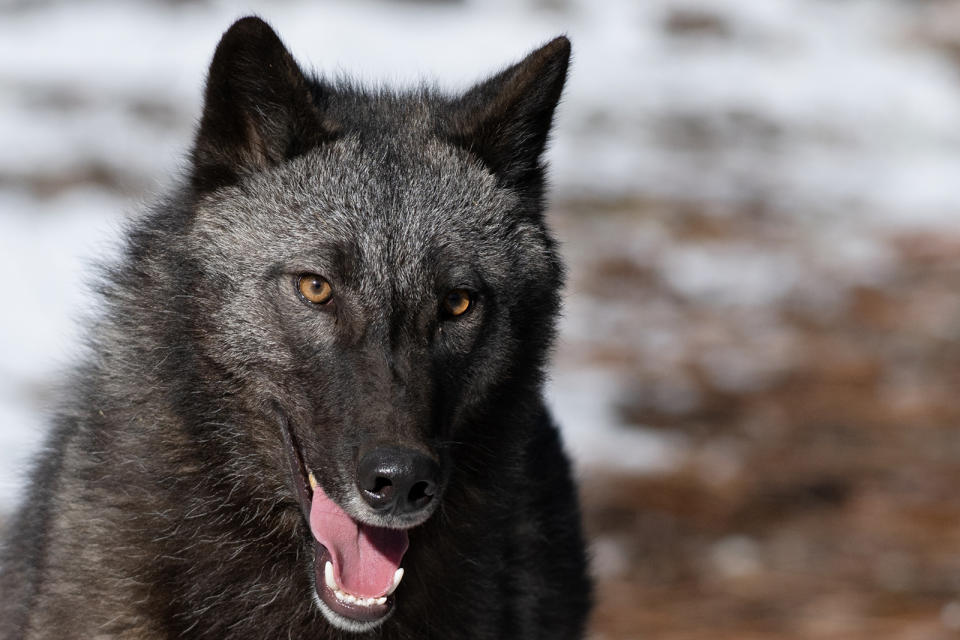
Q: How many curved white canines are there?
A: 2